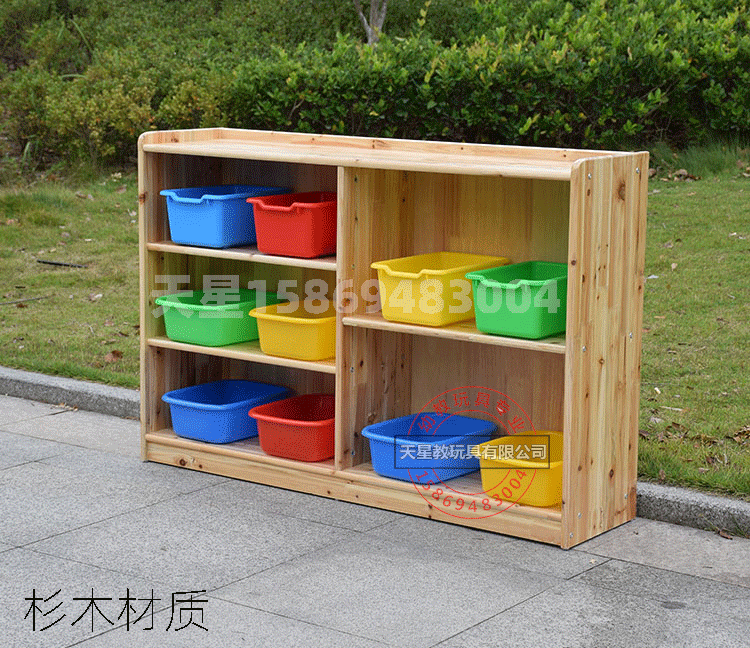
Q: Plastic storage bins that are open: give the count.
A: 10